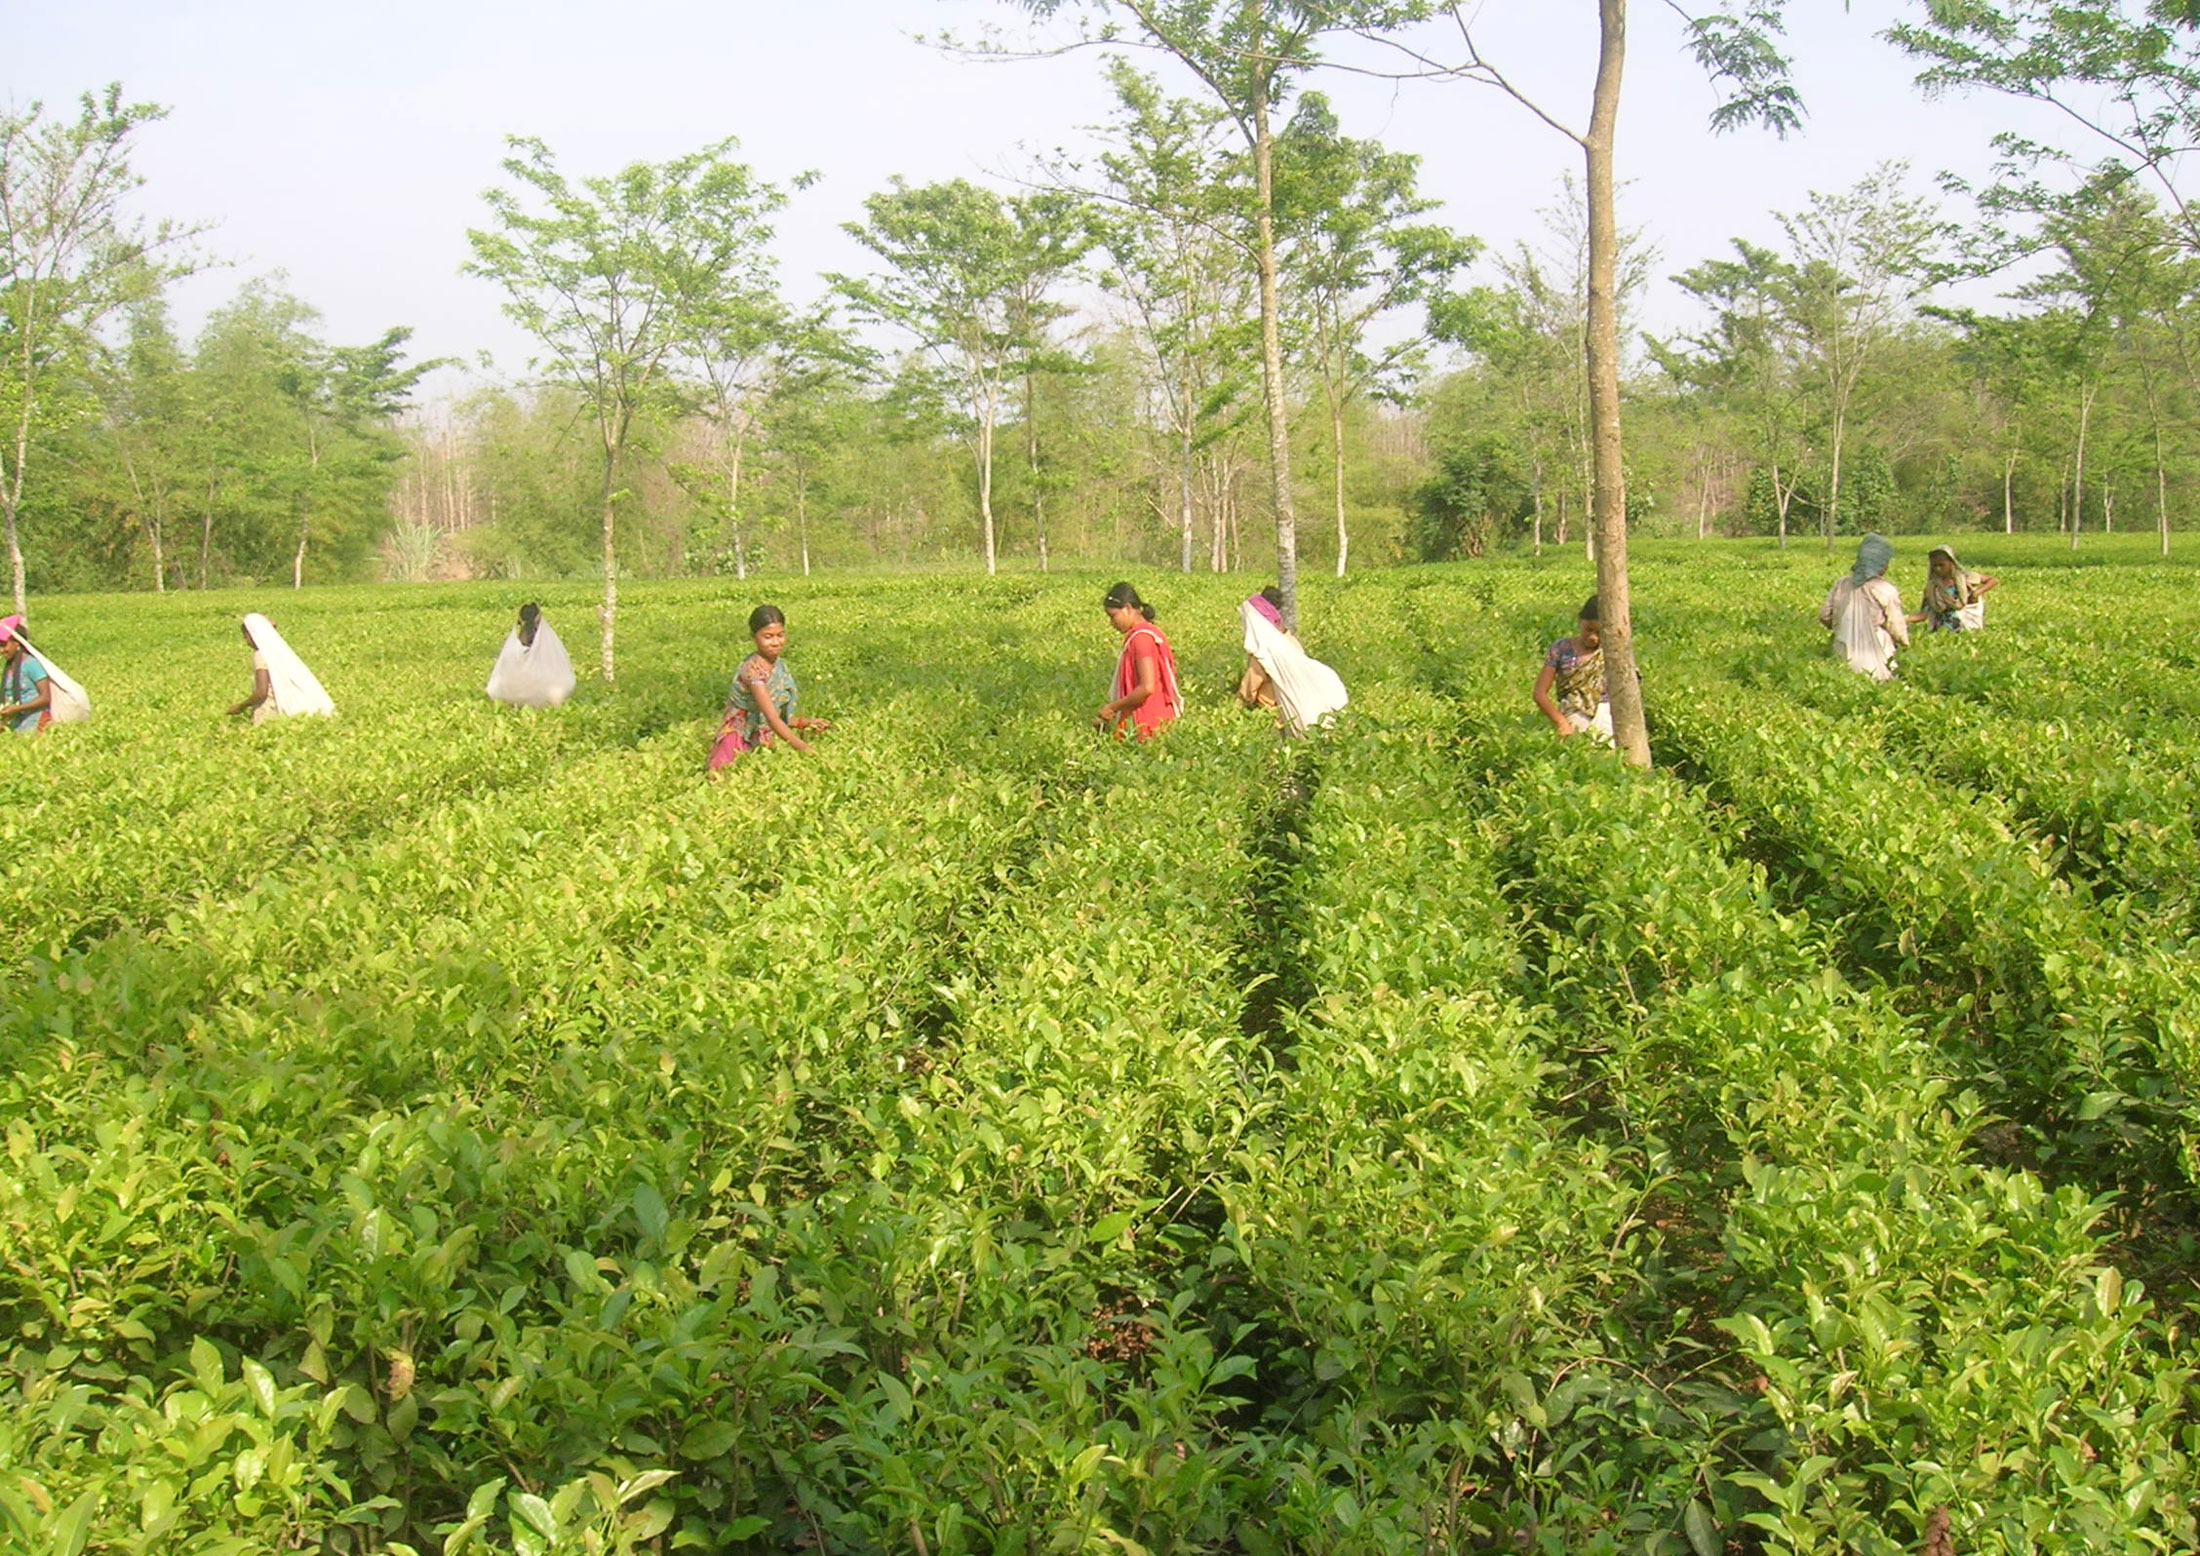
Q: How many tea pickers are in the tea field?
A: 9